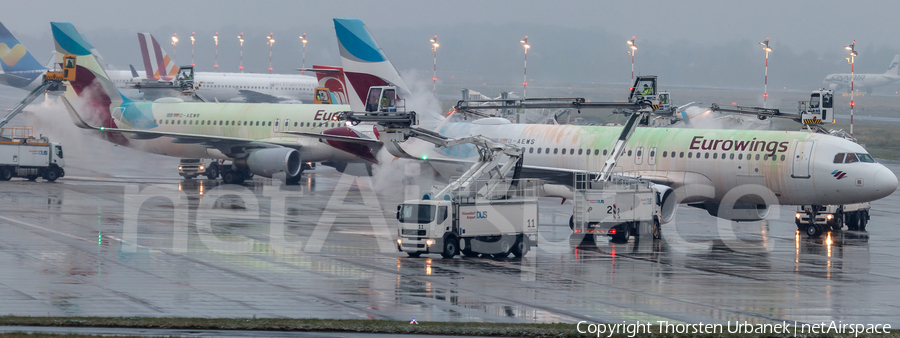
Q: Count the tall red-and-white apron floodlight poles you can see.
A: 11